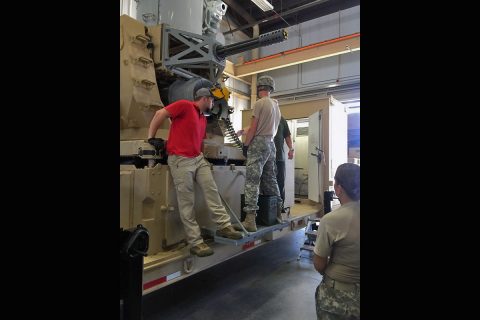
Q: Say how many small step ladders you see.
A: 1